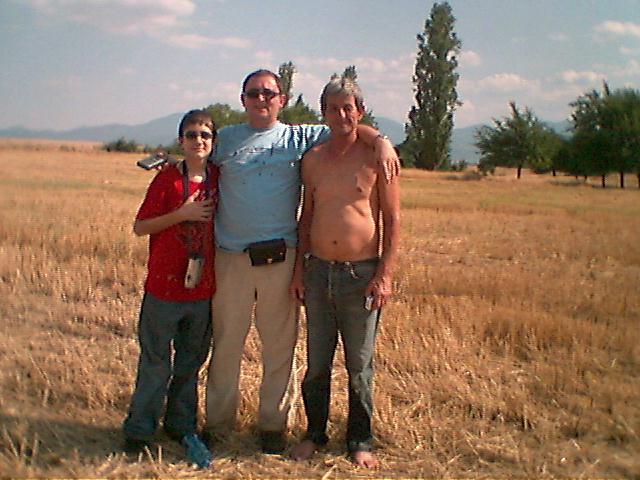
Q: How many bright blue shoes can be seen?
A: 1